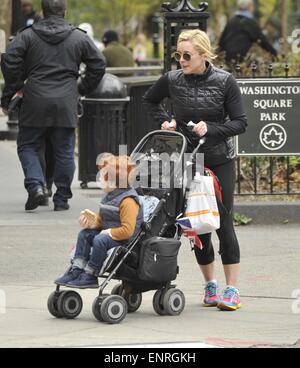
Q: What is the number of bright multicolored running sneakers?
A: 2